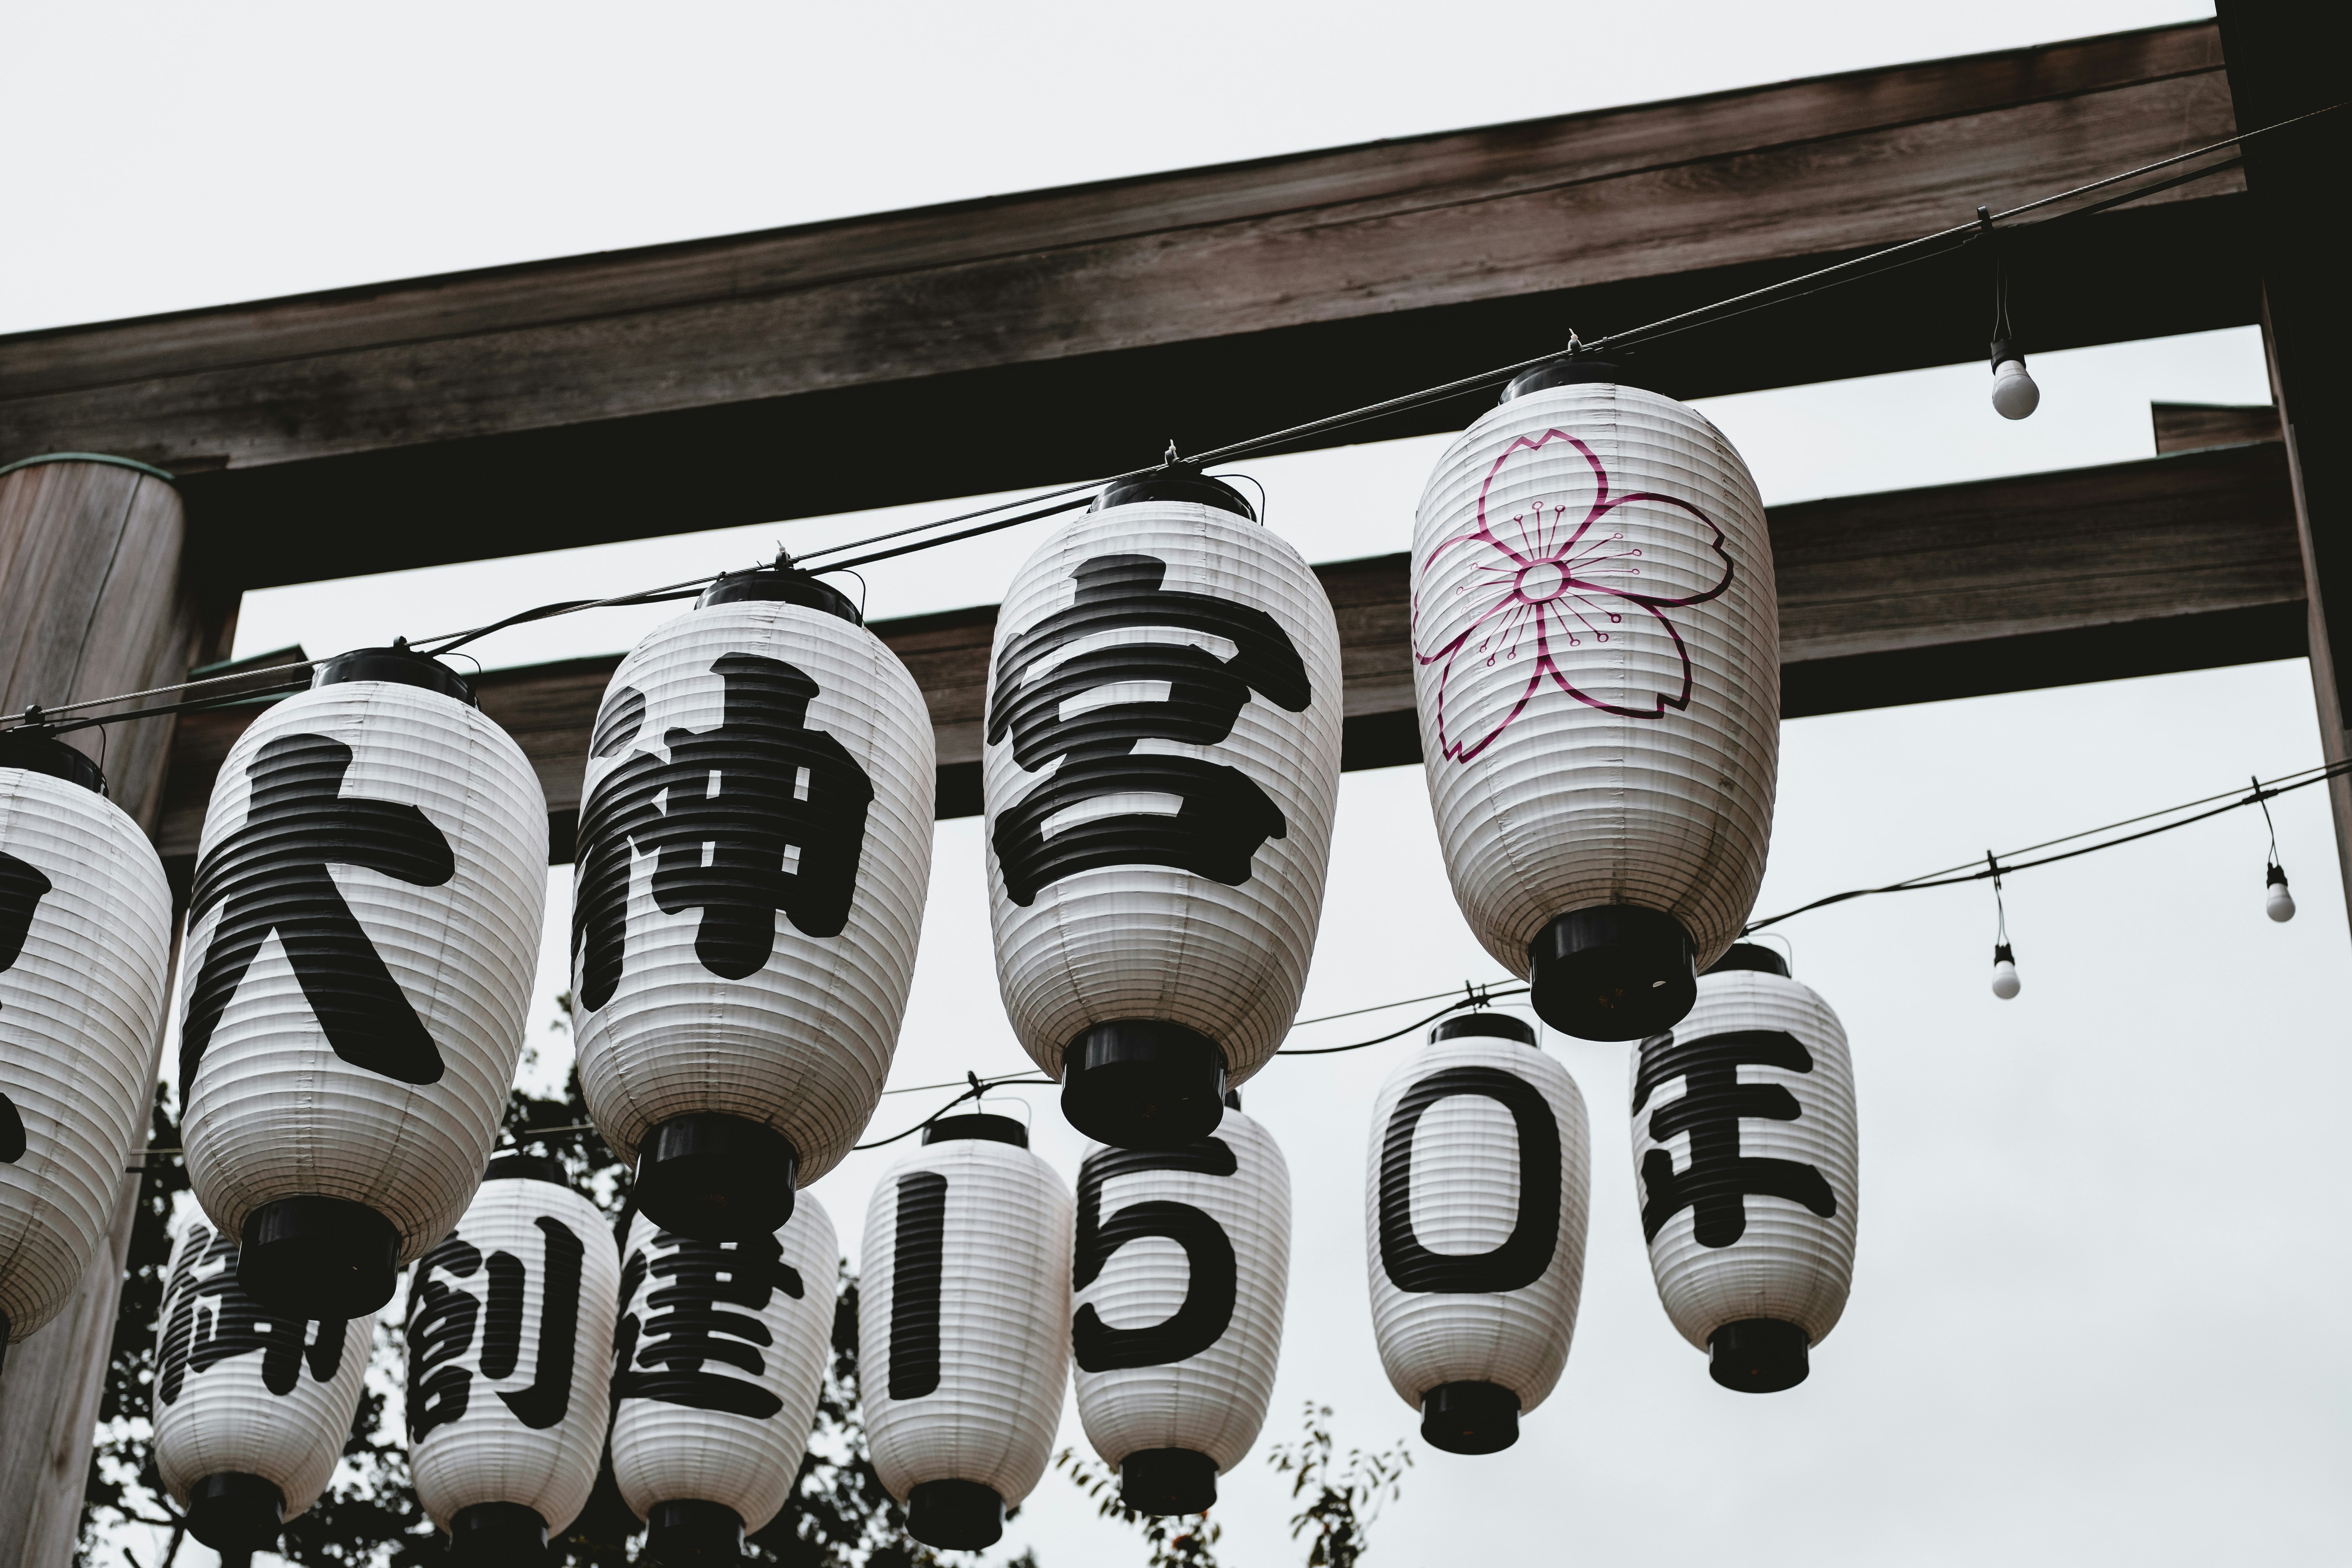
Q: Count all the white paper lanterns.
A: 12